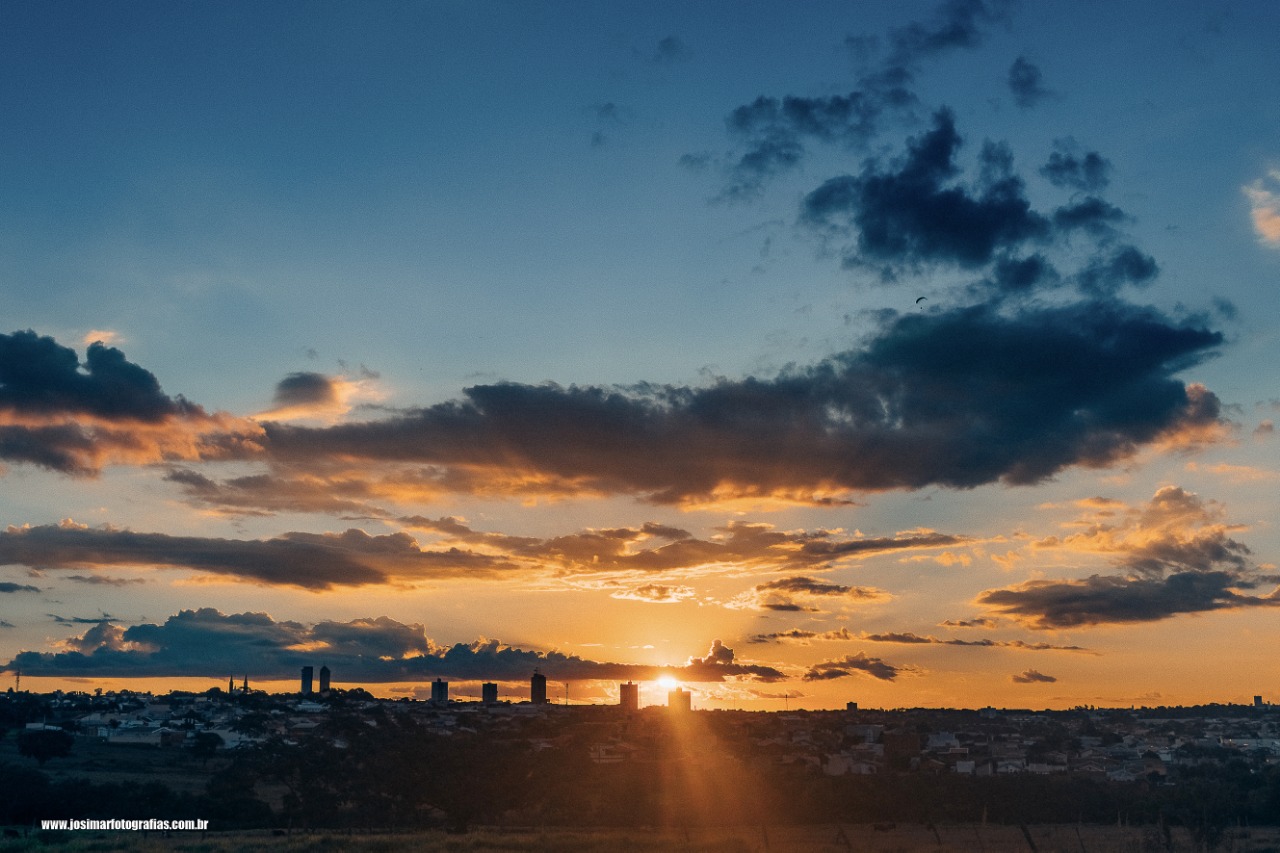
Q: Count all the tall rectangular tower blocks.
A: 7